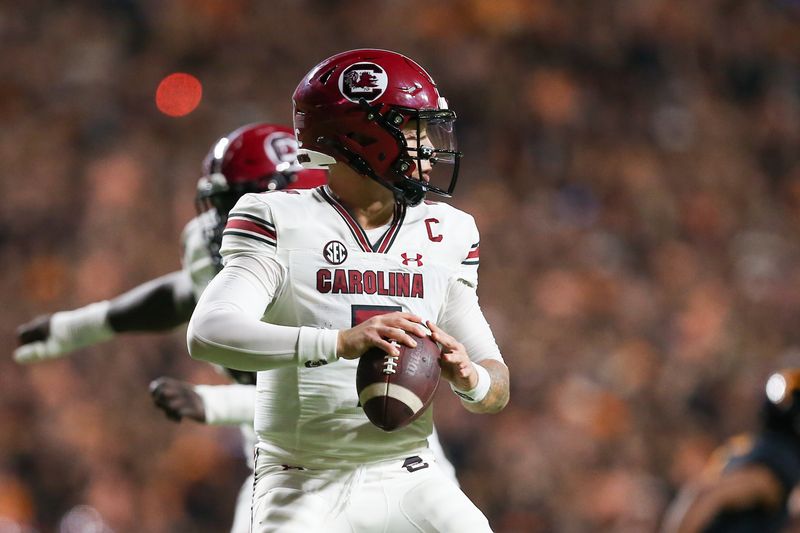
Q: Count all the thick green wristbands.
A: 0